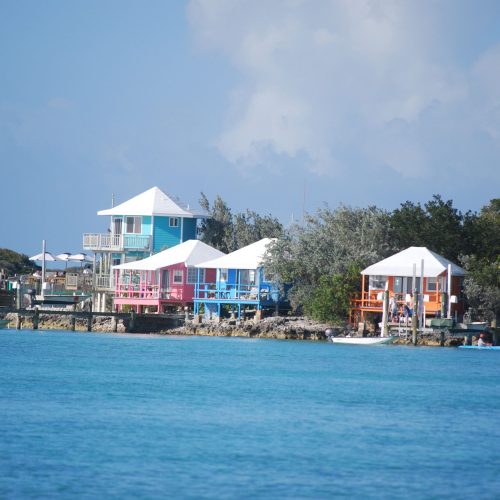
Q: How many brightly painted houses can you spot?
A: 4